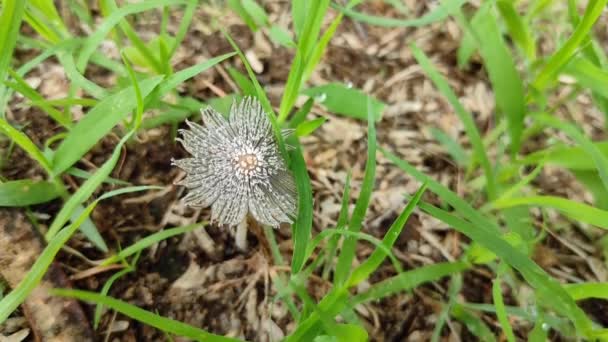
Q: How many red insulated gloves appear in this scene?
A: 0